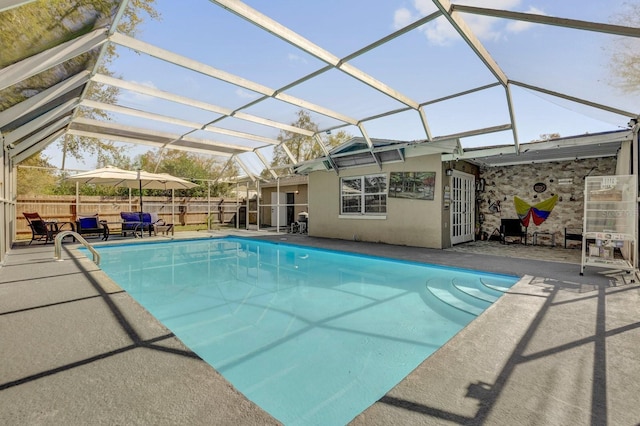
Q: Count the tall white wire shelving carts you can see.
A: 1